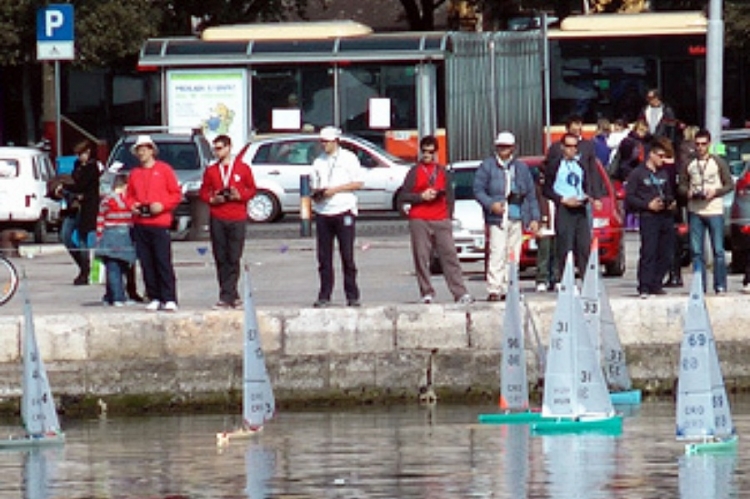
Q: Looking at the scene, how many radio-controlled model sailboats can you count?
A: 6